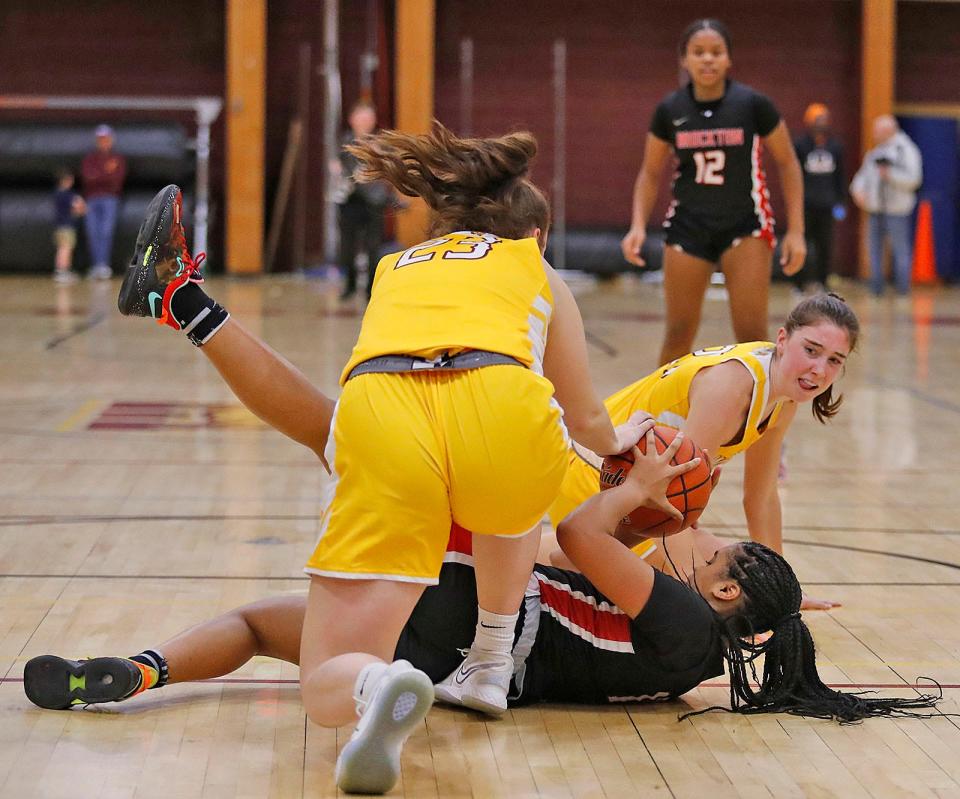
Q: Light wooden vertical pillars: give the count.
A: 3